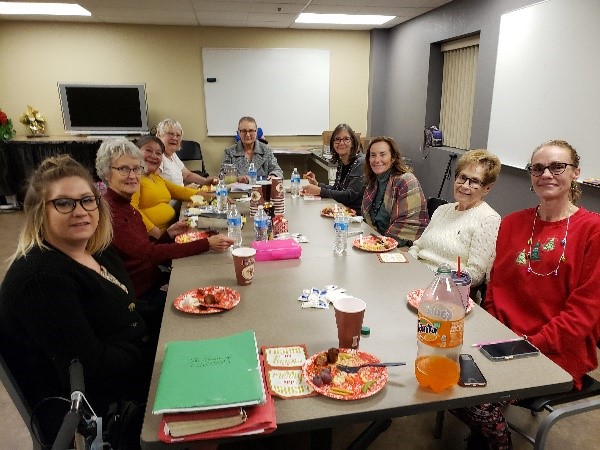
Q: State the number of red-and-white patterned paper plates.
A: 6